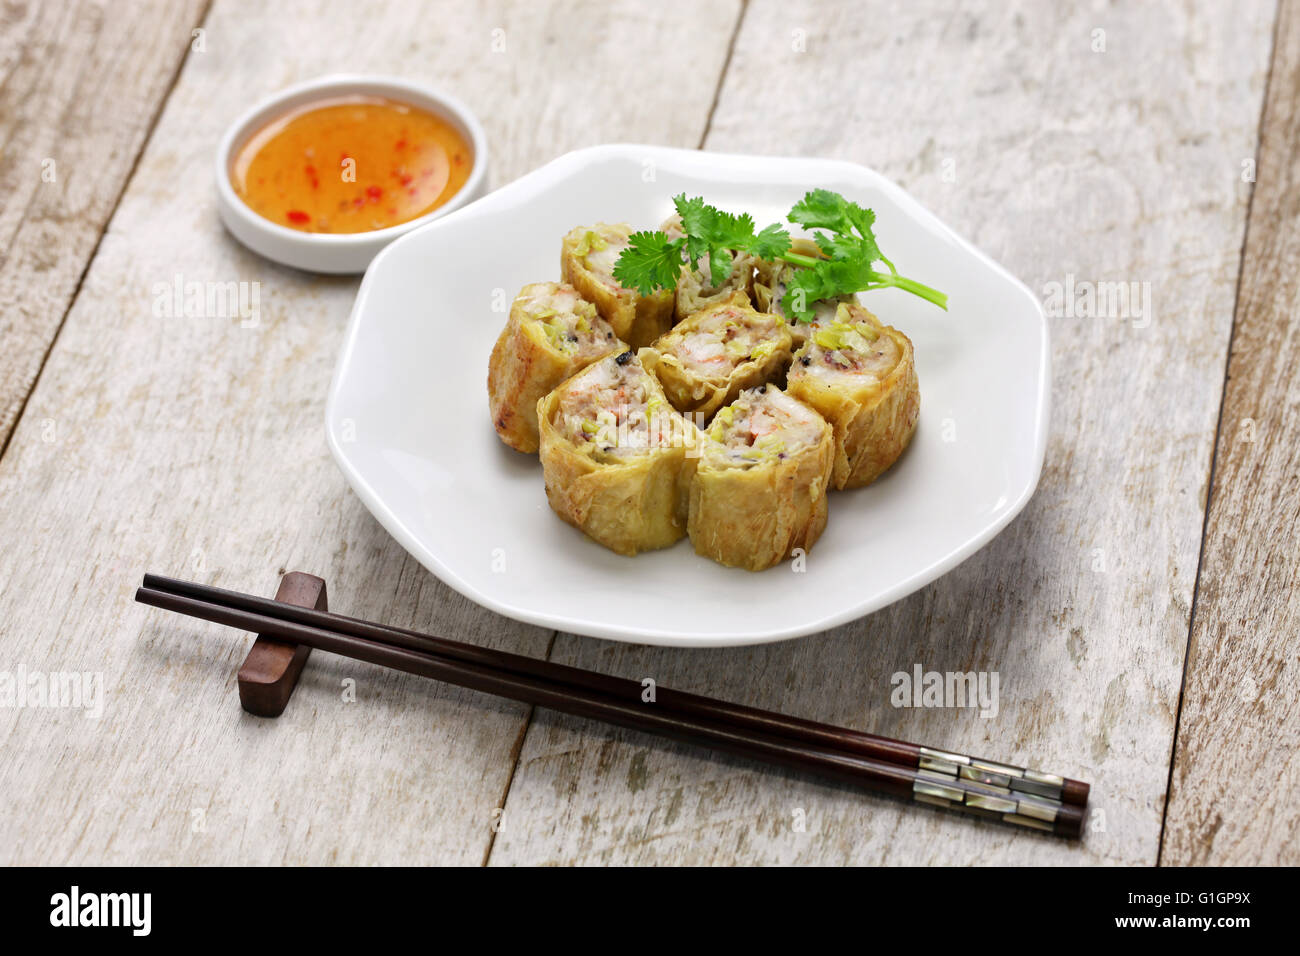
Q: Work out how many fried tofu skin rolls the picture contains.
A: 8